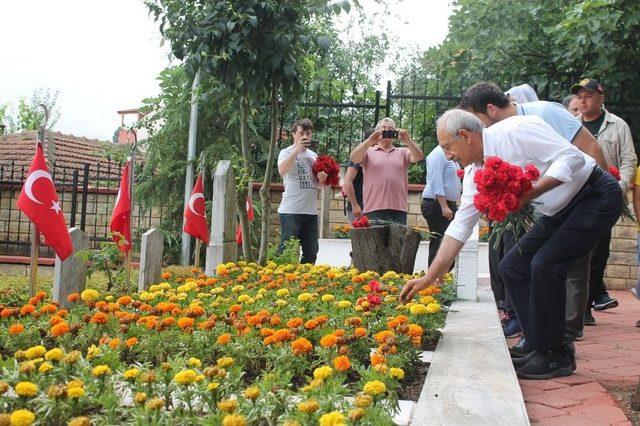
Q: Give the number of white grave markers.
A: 3